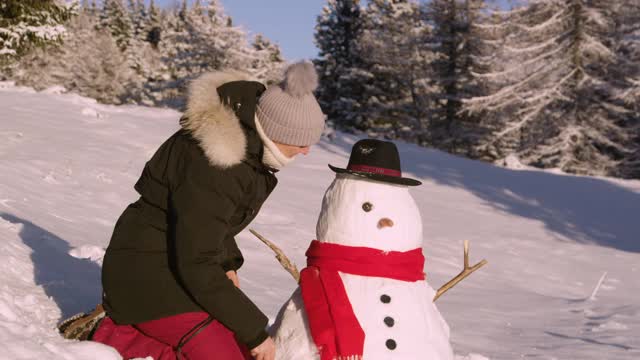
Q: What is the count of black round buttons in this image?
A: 3